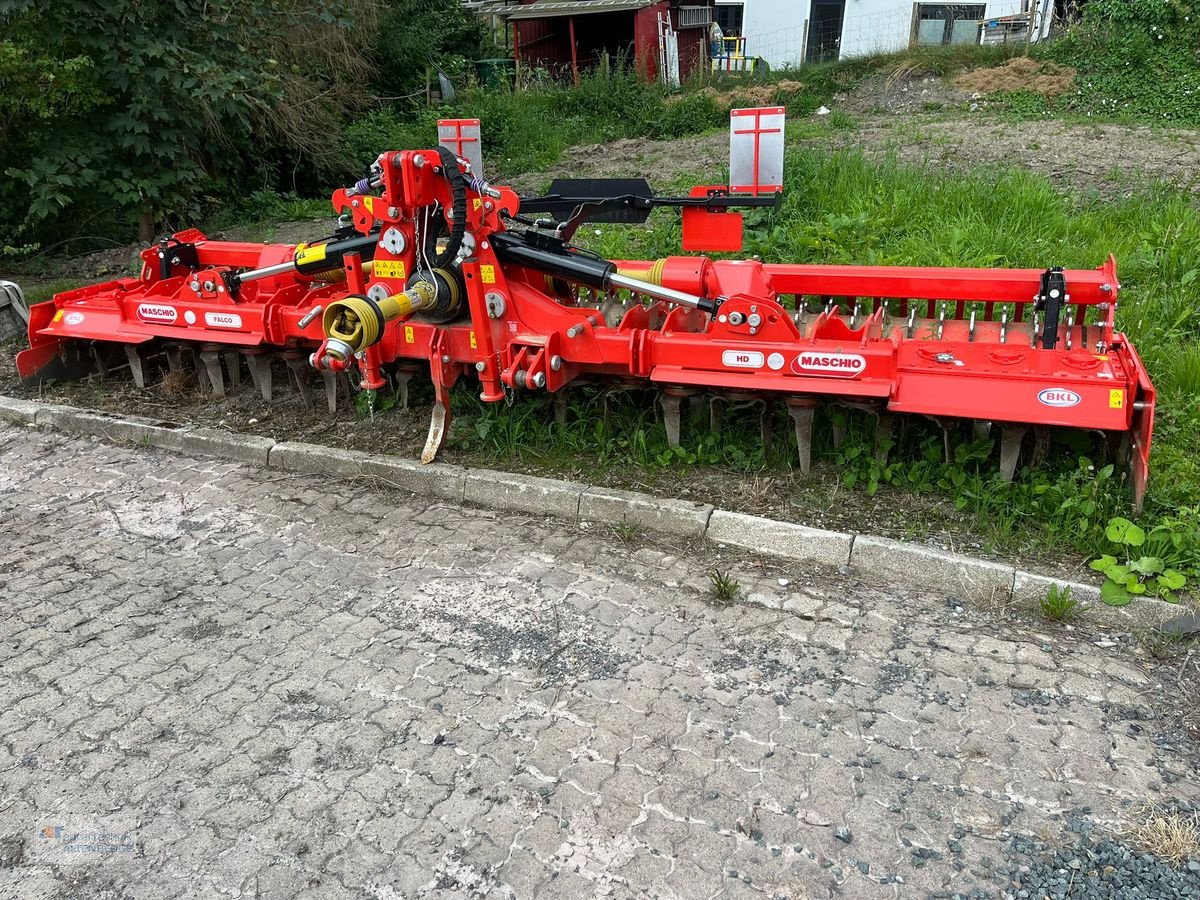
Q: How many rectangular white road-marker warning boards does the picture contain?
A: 2